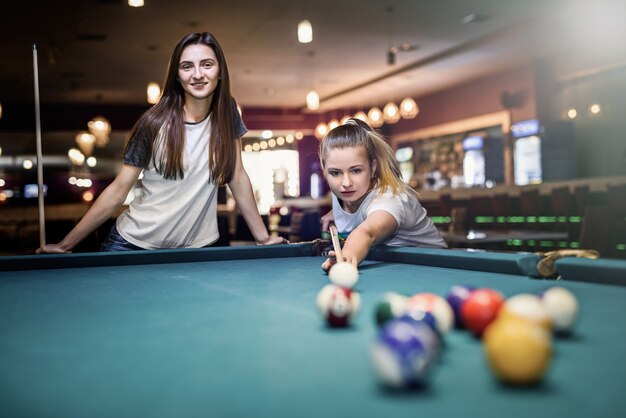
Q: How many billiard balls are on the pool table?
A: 11